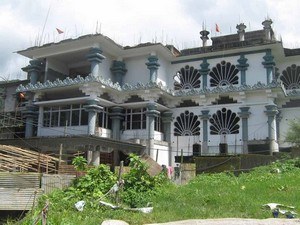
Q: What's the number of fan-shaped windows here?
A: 5